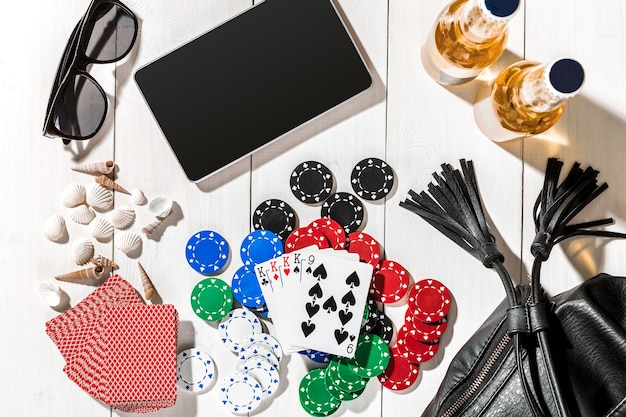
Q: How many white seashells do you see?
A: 11